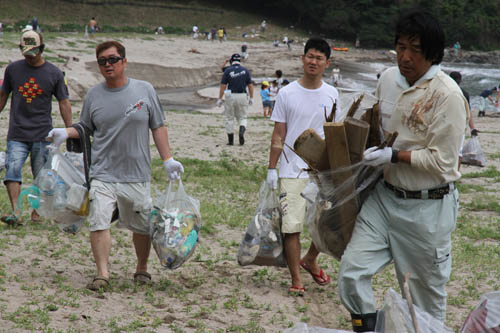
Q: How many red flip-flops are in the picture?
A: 2